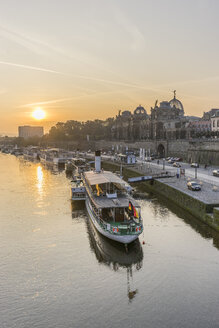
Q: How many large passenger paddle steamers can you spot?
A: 1